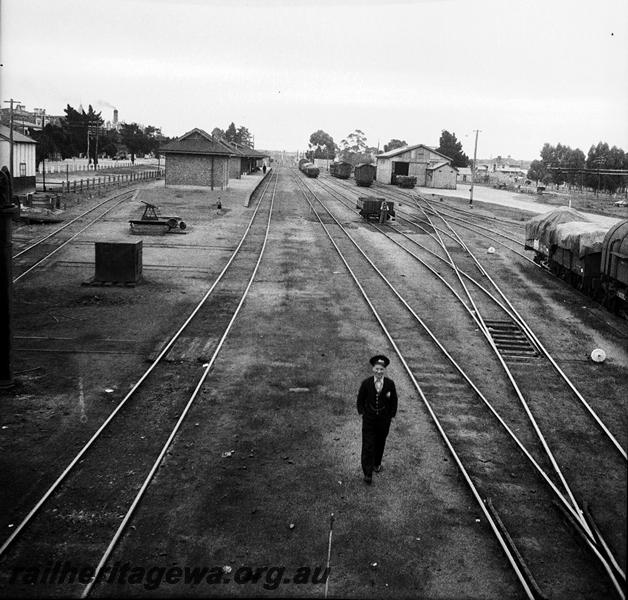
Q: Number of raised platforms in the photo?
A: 1